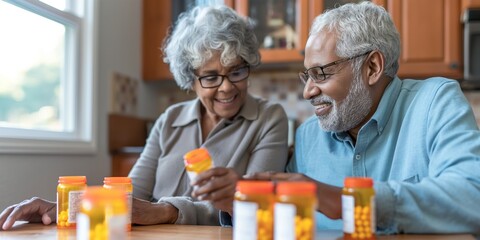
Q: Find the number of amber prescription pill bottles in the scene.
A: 7